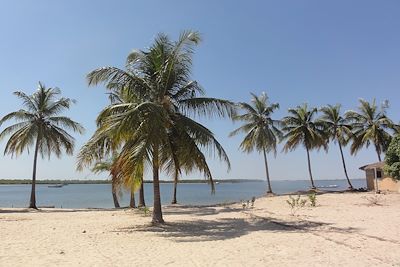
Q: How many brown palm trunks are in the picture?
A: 10